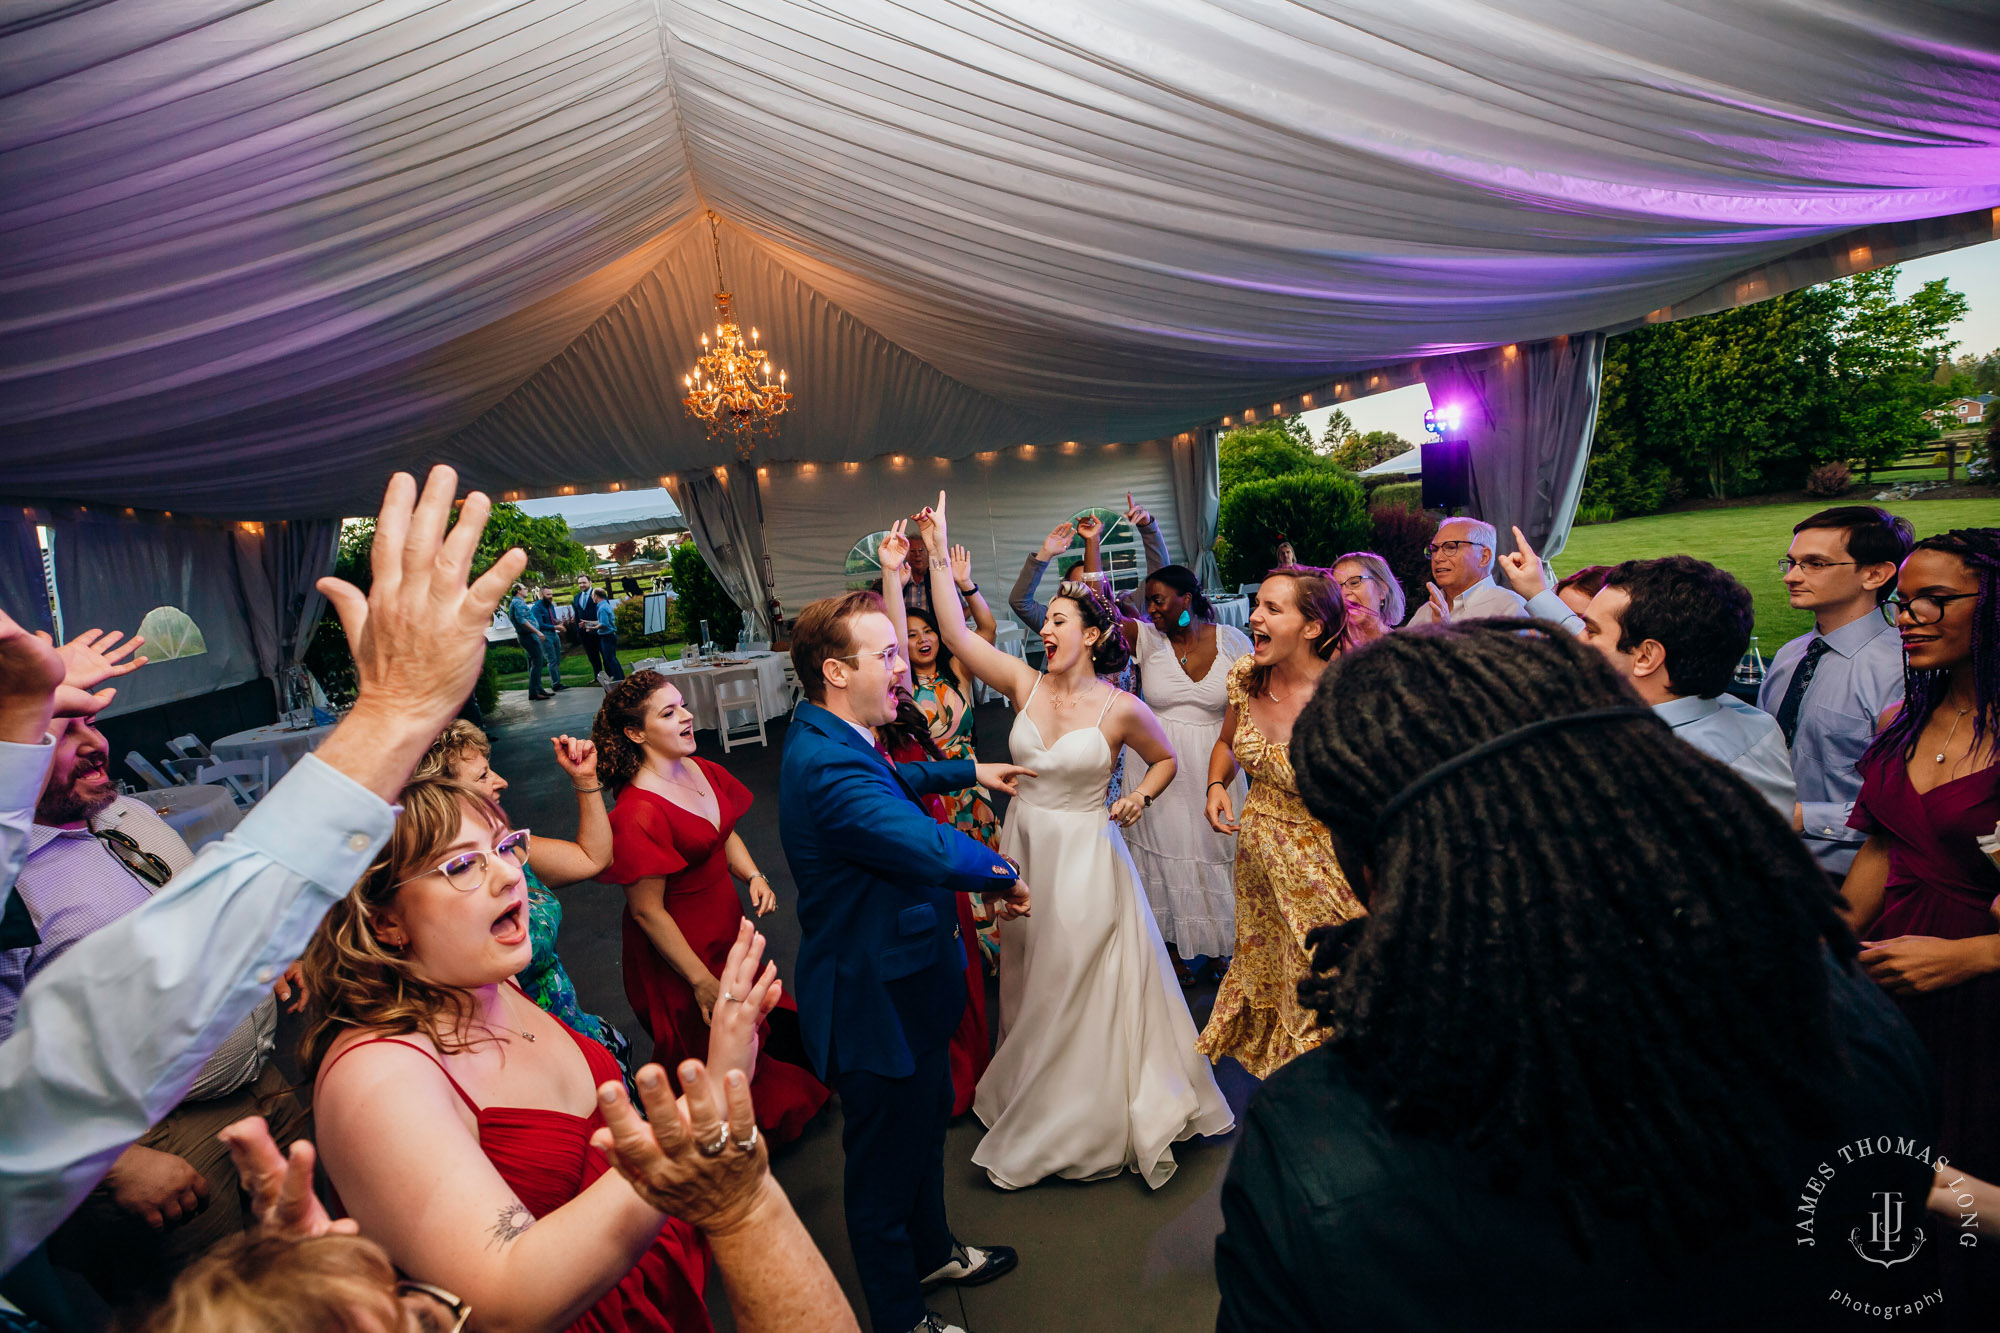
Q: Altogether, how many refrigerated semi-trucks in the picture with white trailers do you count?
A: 0